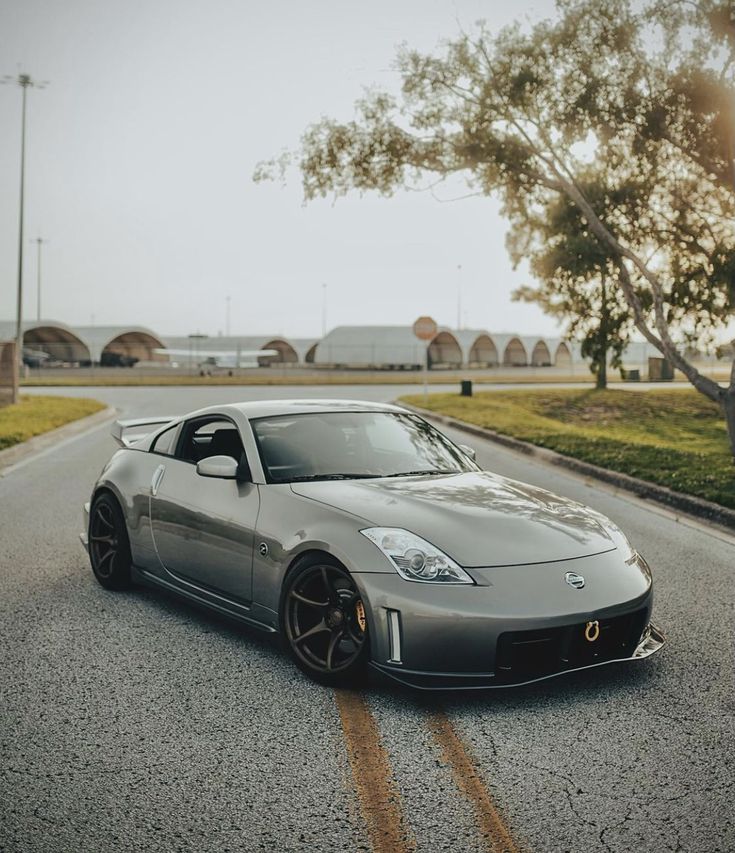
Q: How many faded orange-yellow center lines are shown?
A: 2